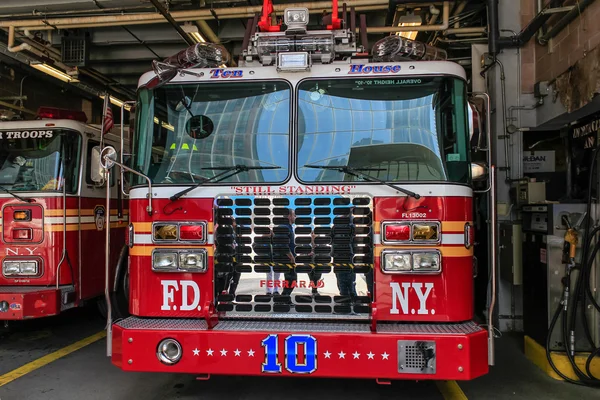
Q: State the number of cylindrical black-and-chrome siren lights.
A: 2